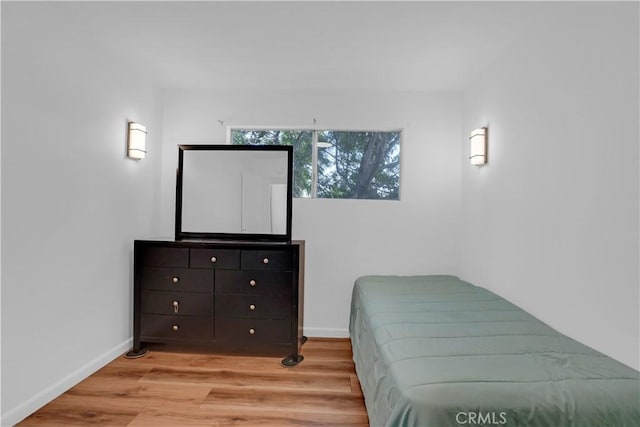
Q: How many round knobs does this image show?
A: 8